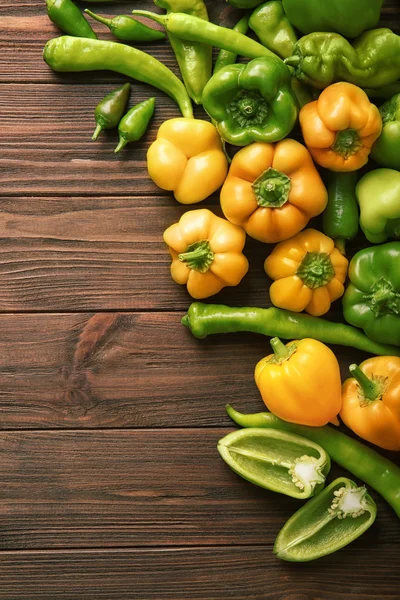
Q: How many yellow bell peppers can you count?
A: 7